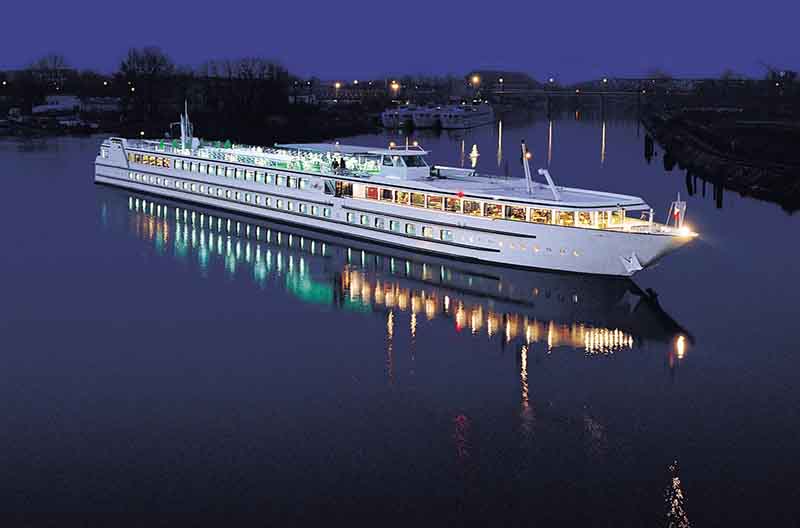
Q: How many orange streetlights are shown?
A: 3